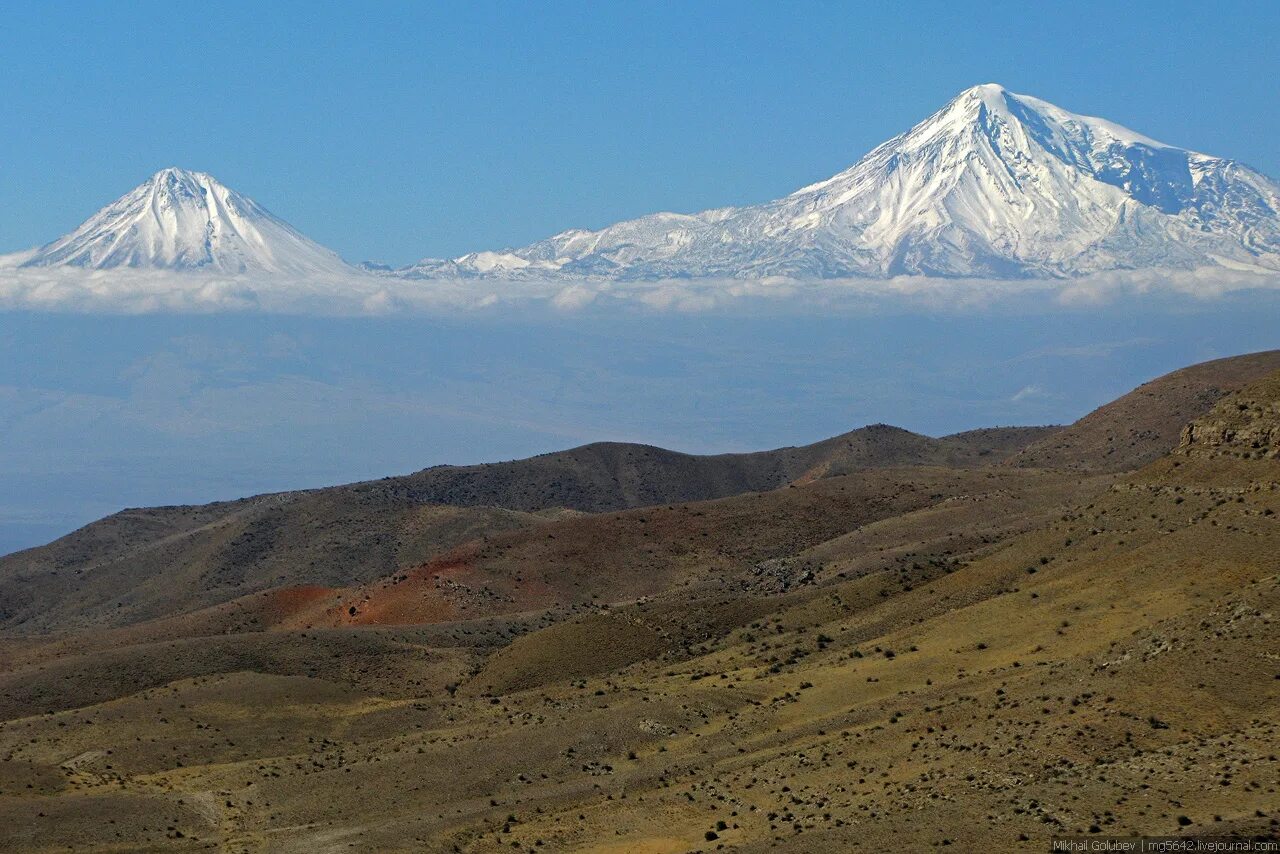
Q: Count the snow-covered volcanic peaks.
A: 2